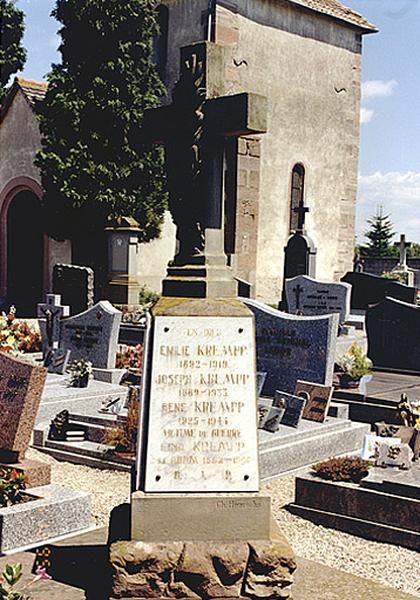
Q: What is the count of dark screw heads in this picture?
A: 4